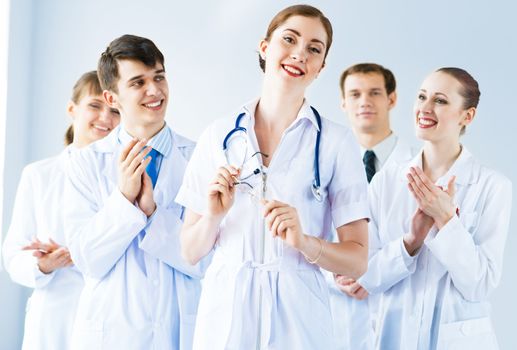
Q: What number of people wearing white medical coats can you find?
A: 5